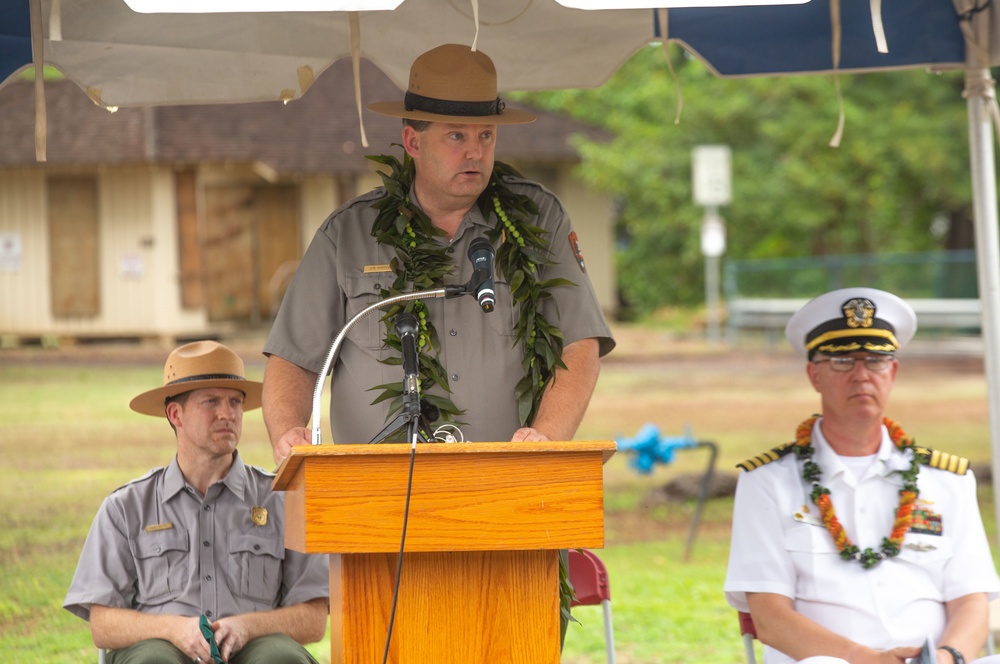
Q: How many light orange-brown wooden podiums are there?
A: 1